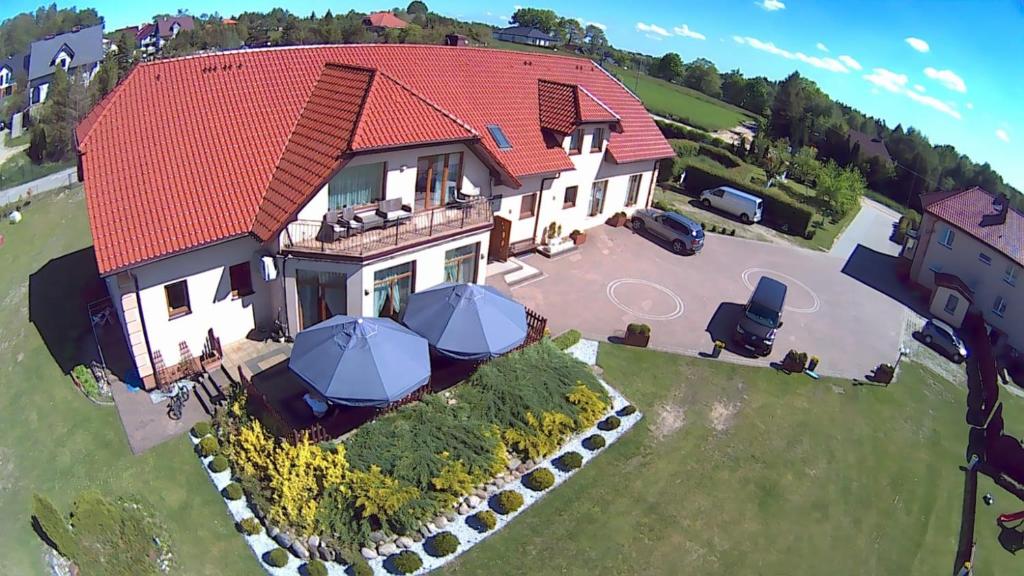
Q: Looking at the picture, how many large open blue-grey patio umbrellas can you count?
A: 2